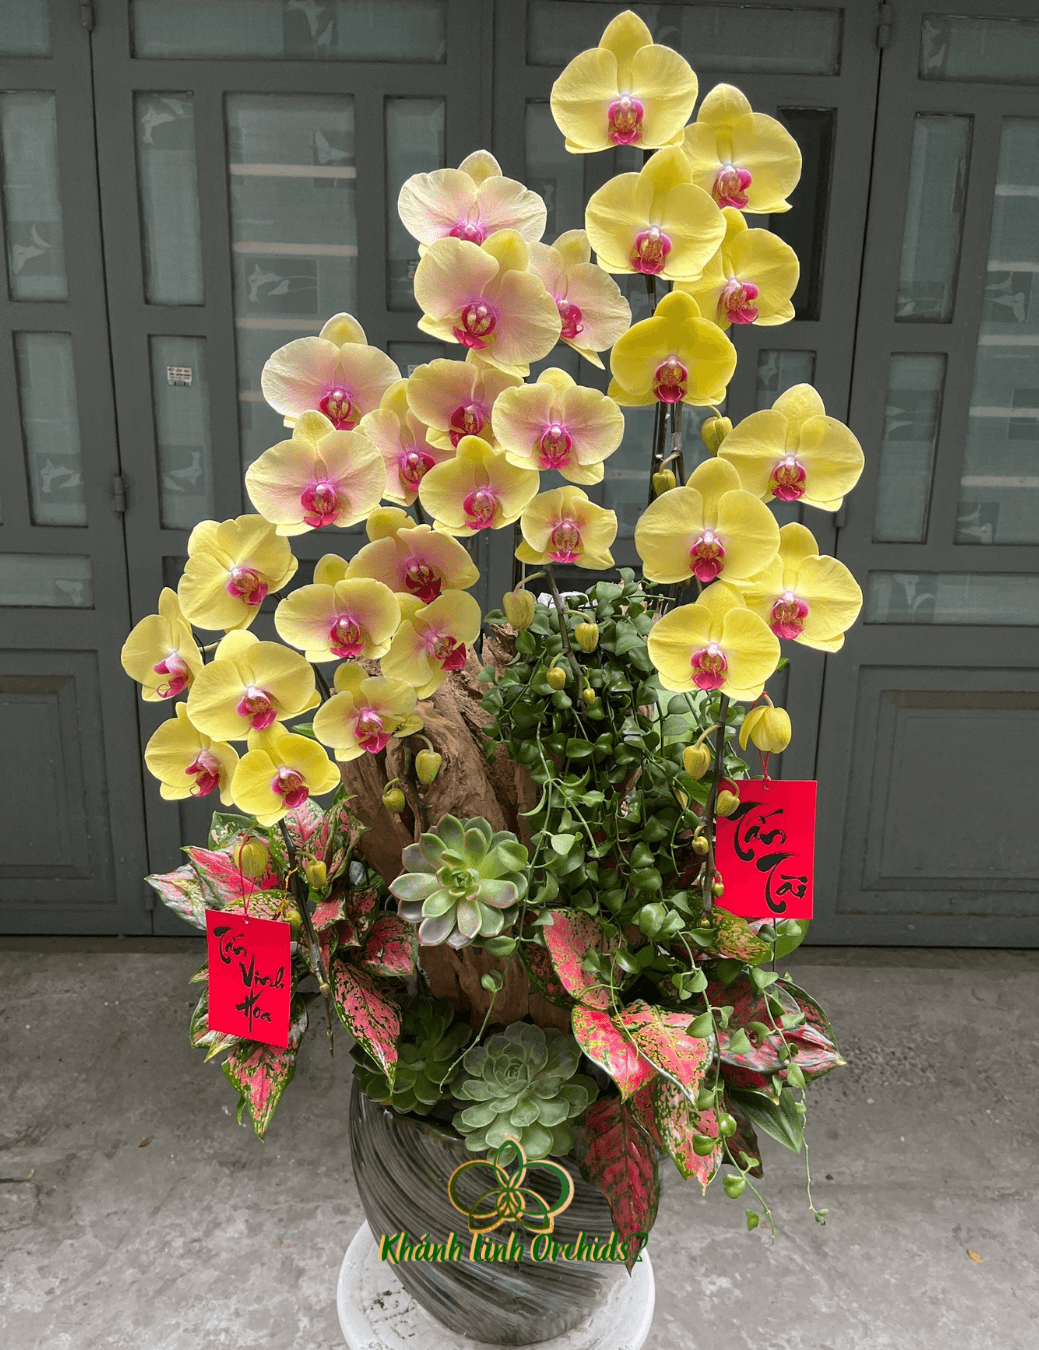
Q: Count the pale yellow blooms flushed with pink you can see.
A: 14